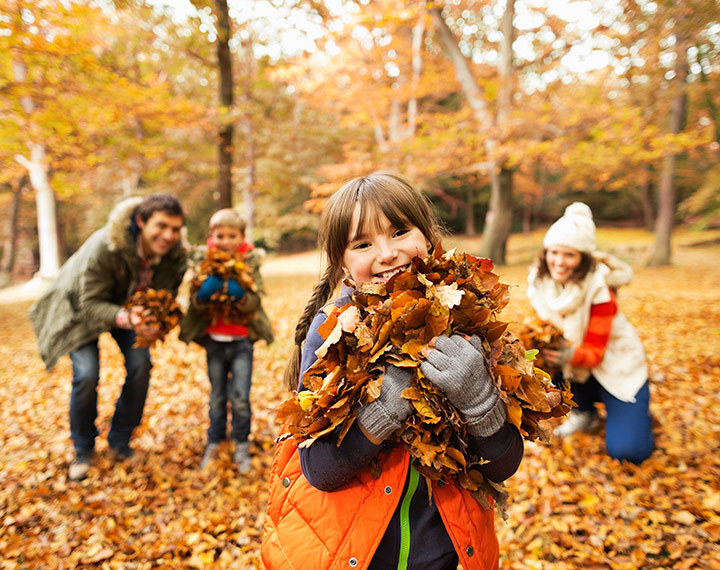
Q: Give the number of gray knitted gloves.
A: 2